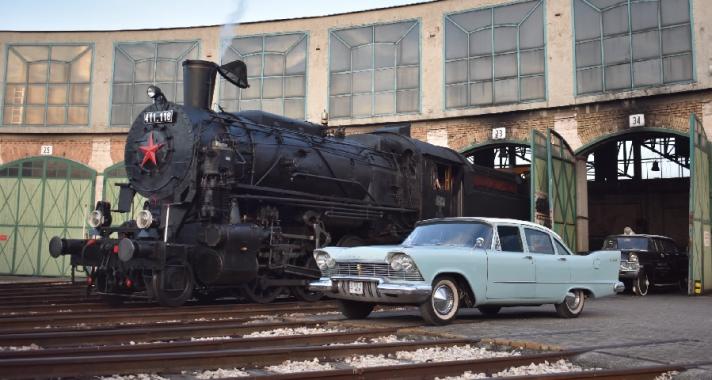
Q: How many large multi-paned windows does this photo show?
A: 6